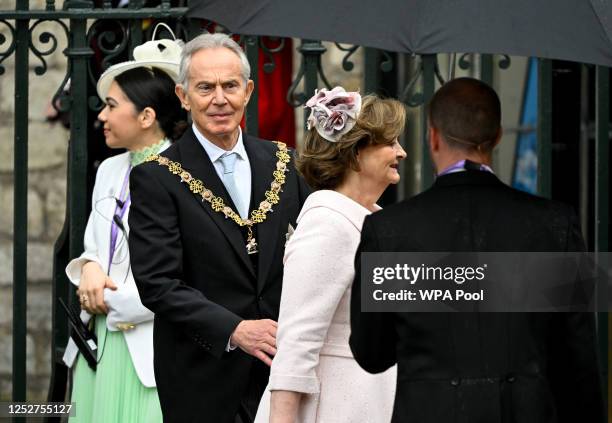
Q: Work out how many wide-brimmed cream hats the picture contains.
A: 1